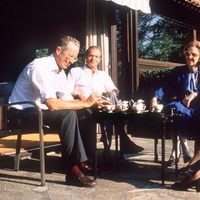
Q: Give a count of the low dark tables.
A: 1